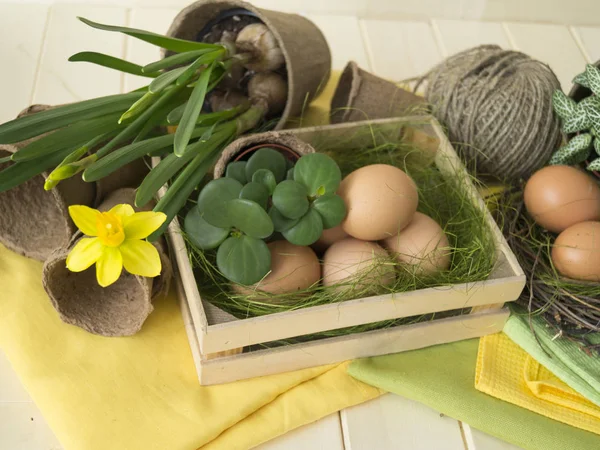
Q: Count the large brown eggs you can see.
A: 7